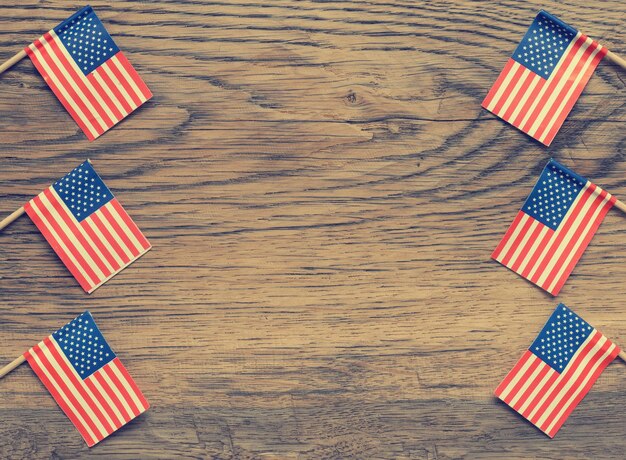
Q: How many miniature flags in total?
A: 6